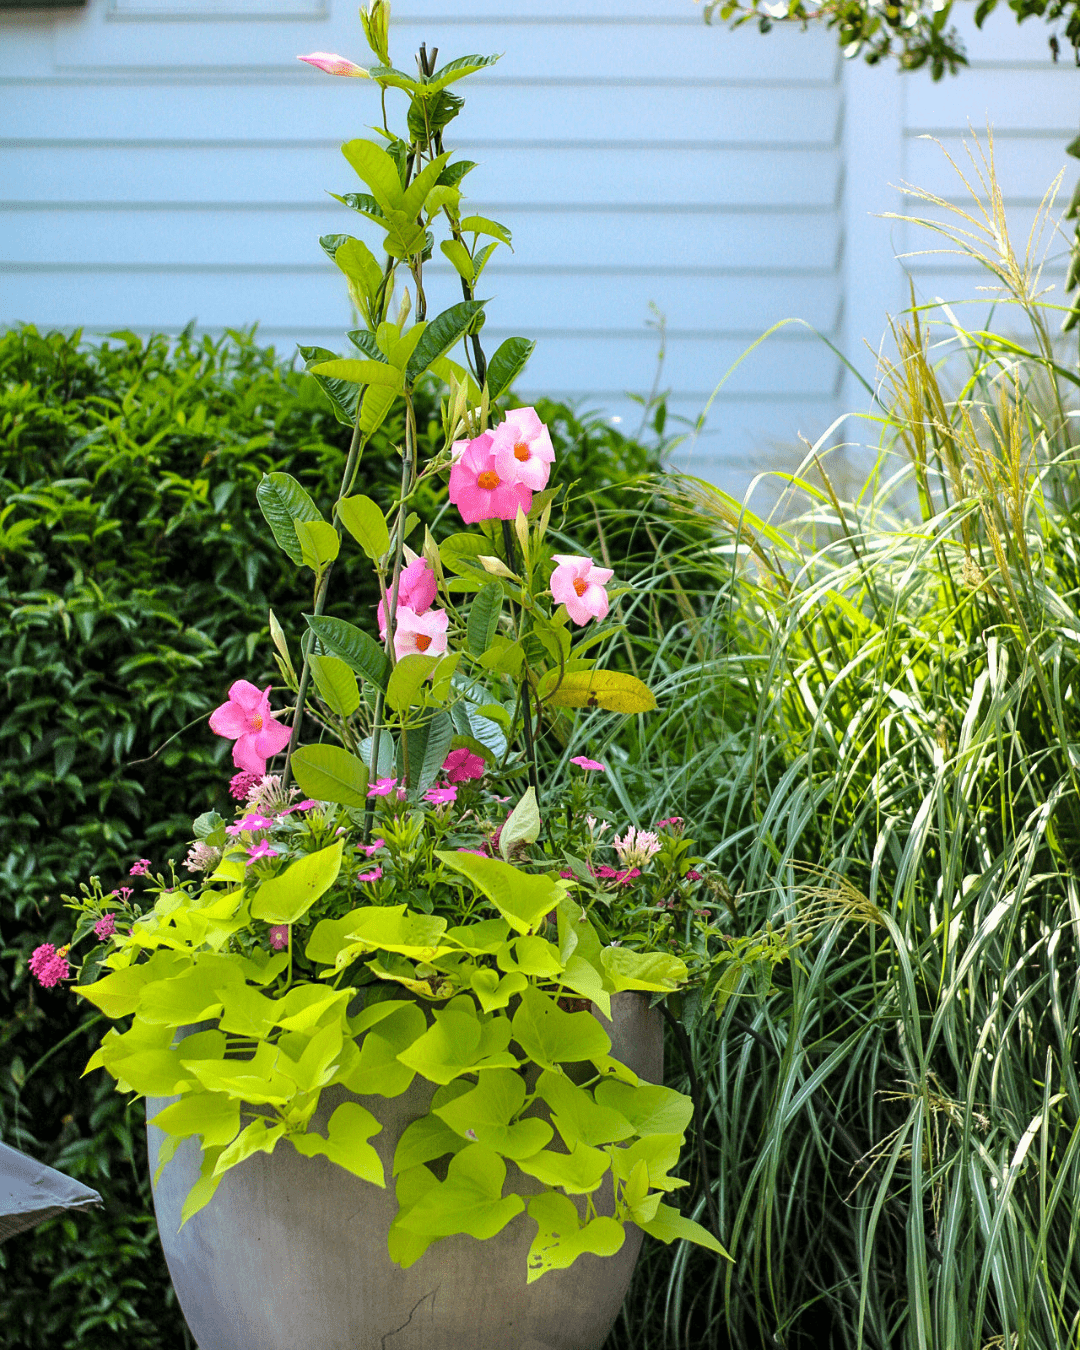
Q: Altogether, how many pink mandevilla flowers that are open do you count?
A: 6